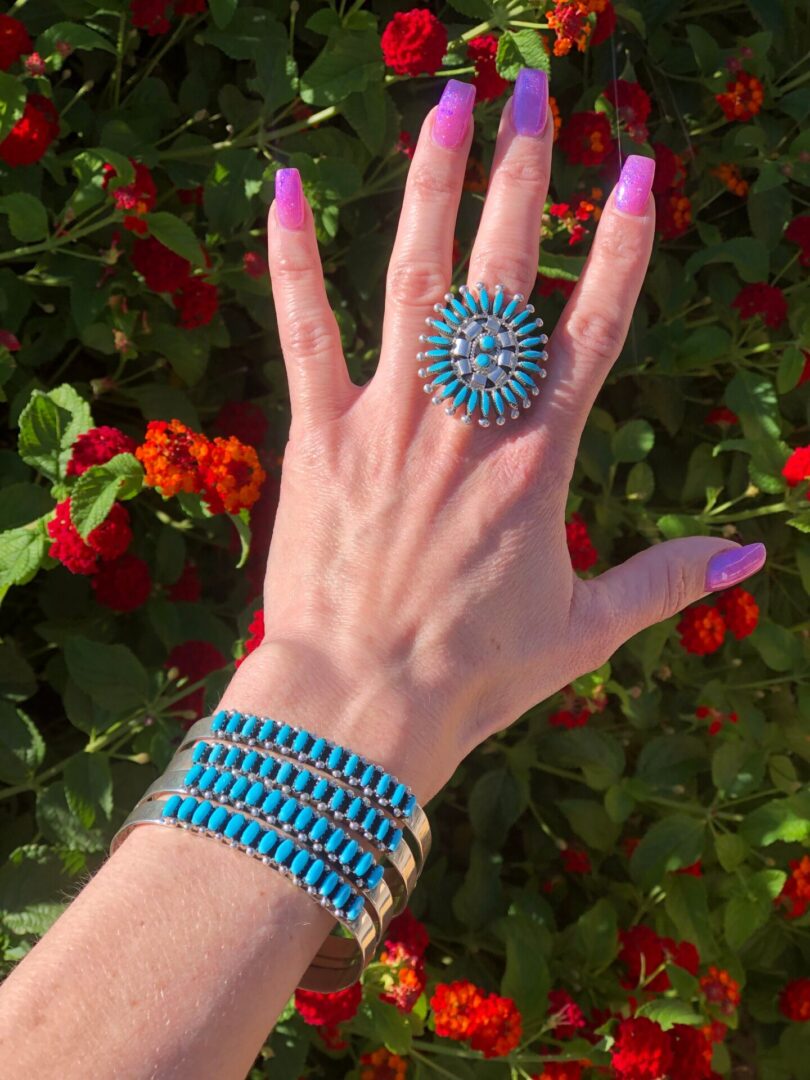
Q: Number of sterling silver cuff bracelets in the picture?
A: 4